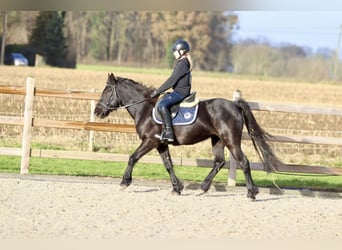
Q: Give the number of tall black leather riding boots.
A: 1